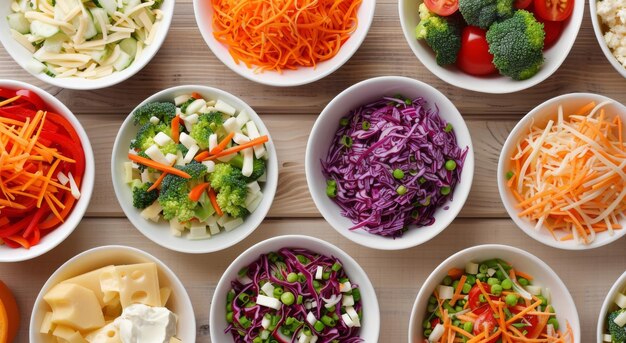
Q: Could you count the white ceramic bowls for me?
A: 12